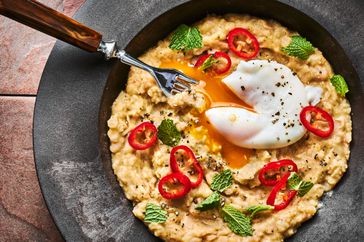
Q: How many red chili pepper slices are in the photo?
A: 8